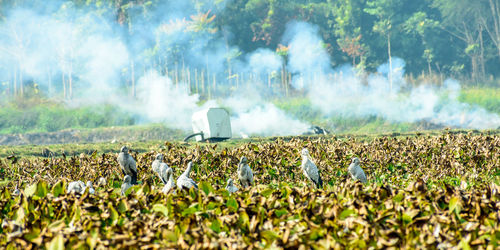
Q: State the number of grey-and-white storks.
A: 11